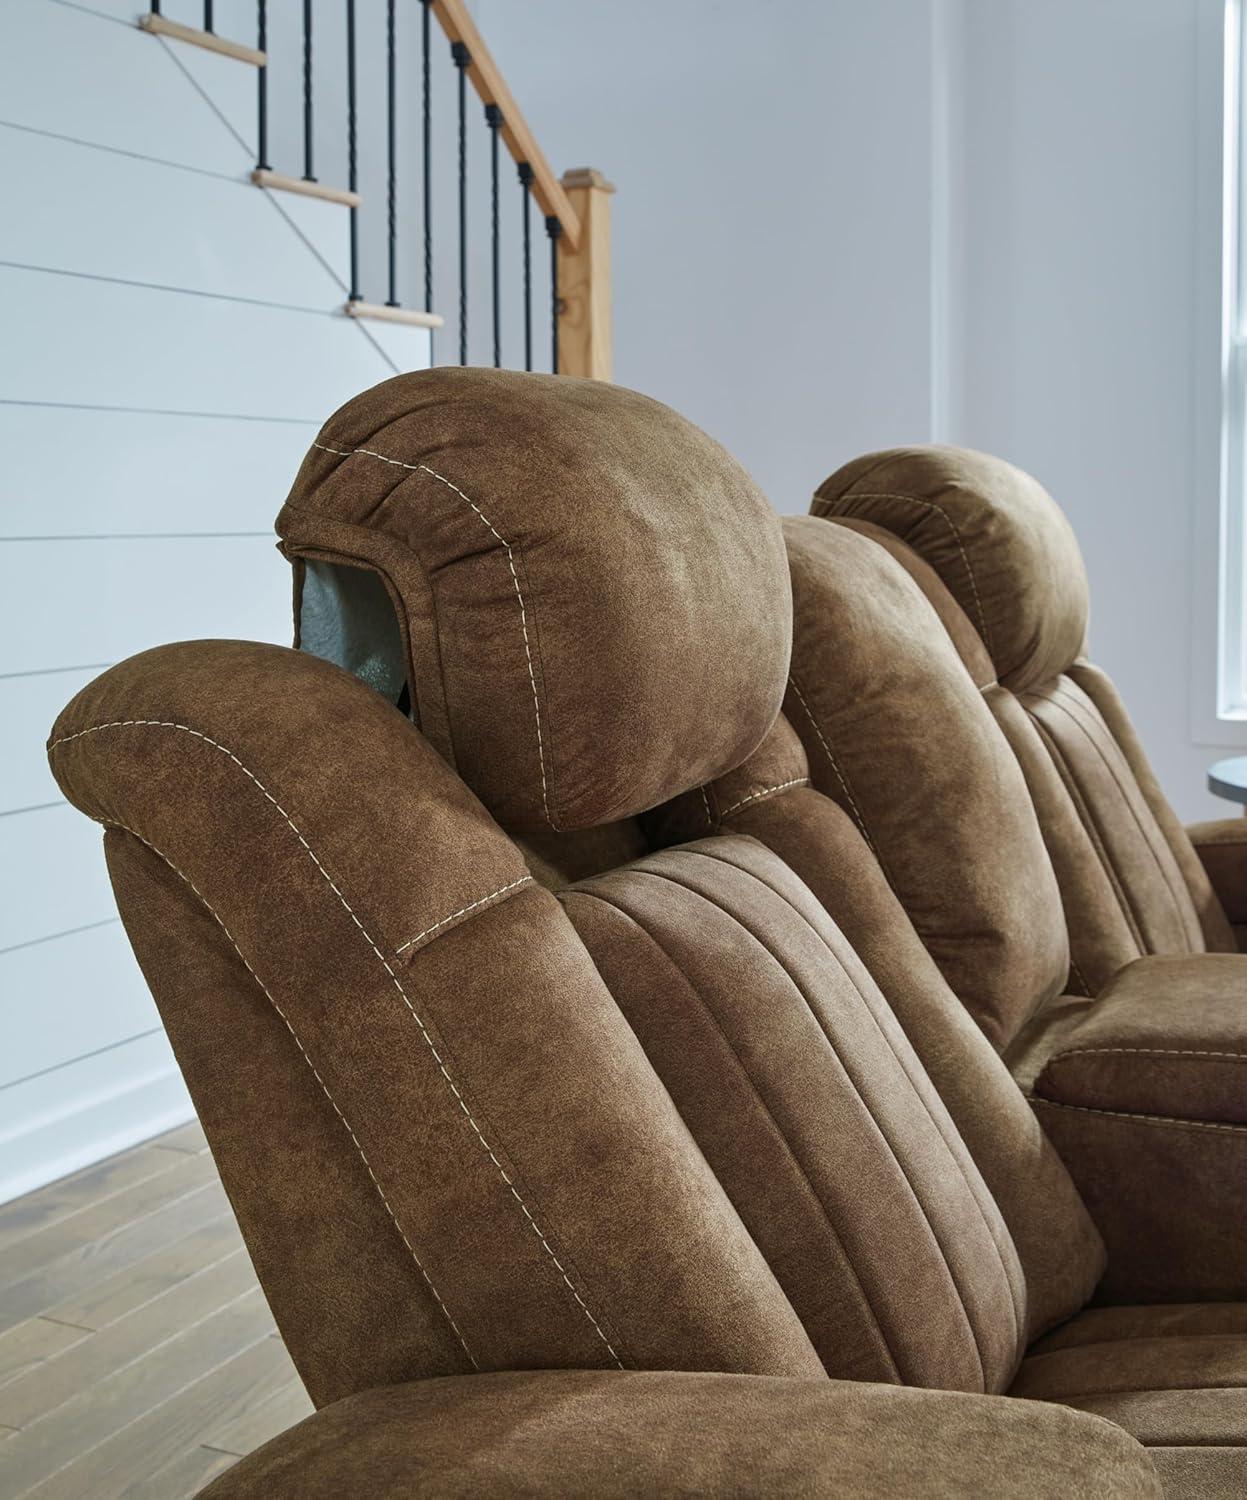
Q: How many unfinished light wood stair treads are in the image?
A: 3